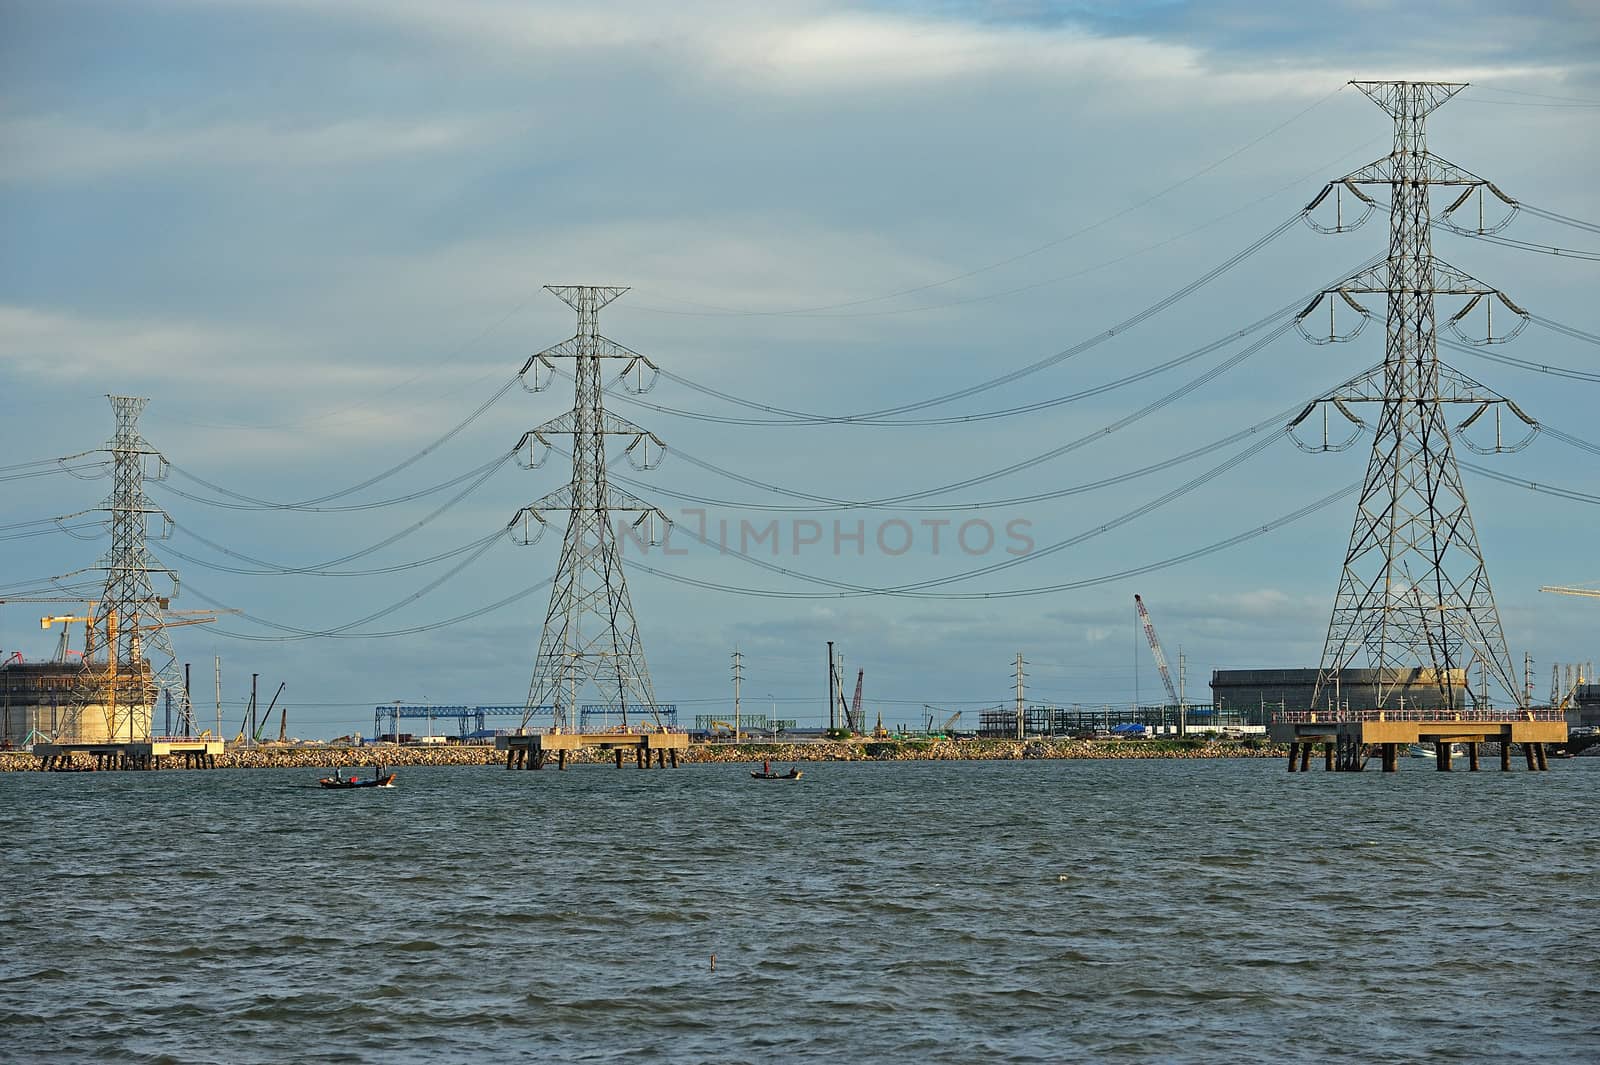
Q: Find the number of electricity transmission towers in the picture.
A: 3